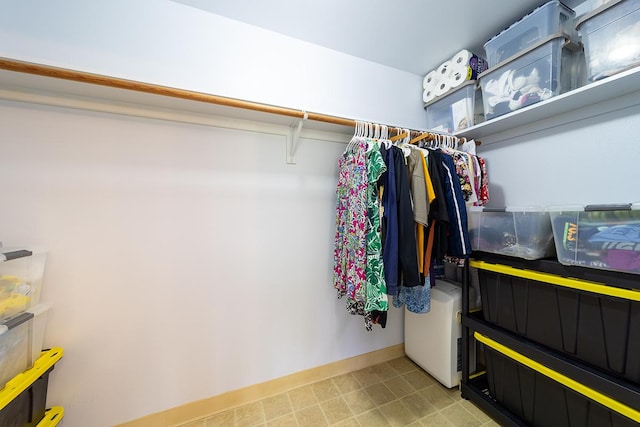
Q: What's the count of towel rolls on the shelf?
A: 6